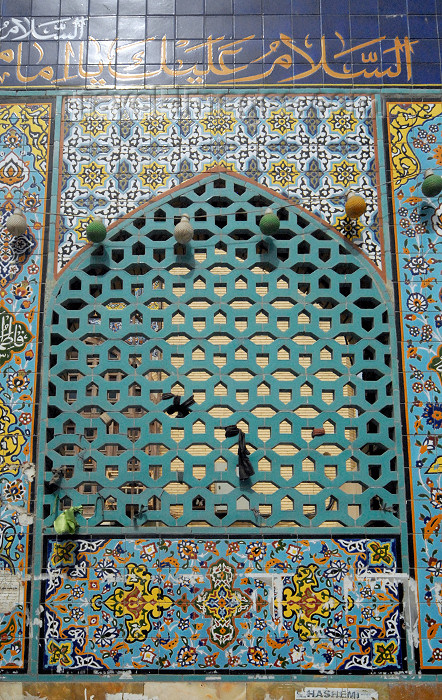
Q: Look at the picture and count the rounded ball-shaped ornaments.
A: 6